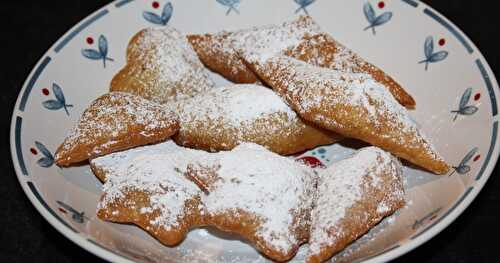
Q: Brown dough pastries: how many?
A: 8